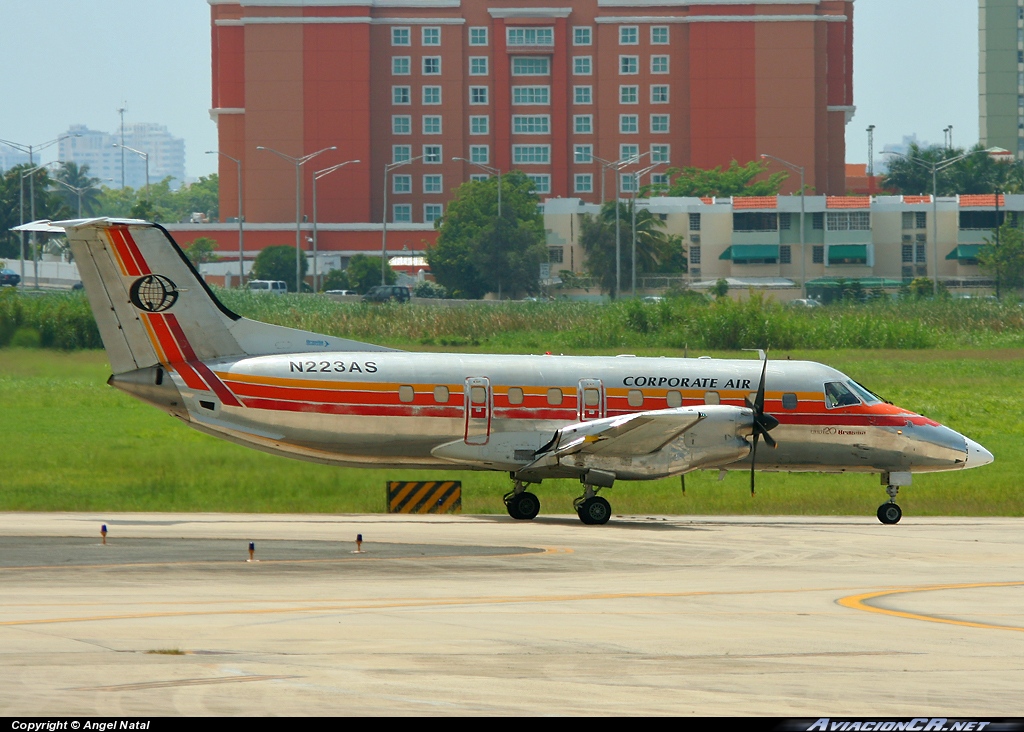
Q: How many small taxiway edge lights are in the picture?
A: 3